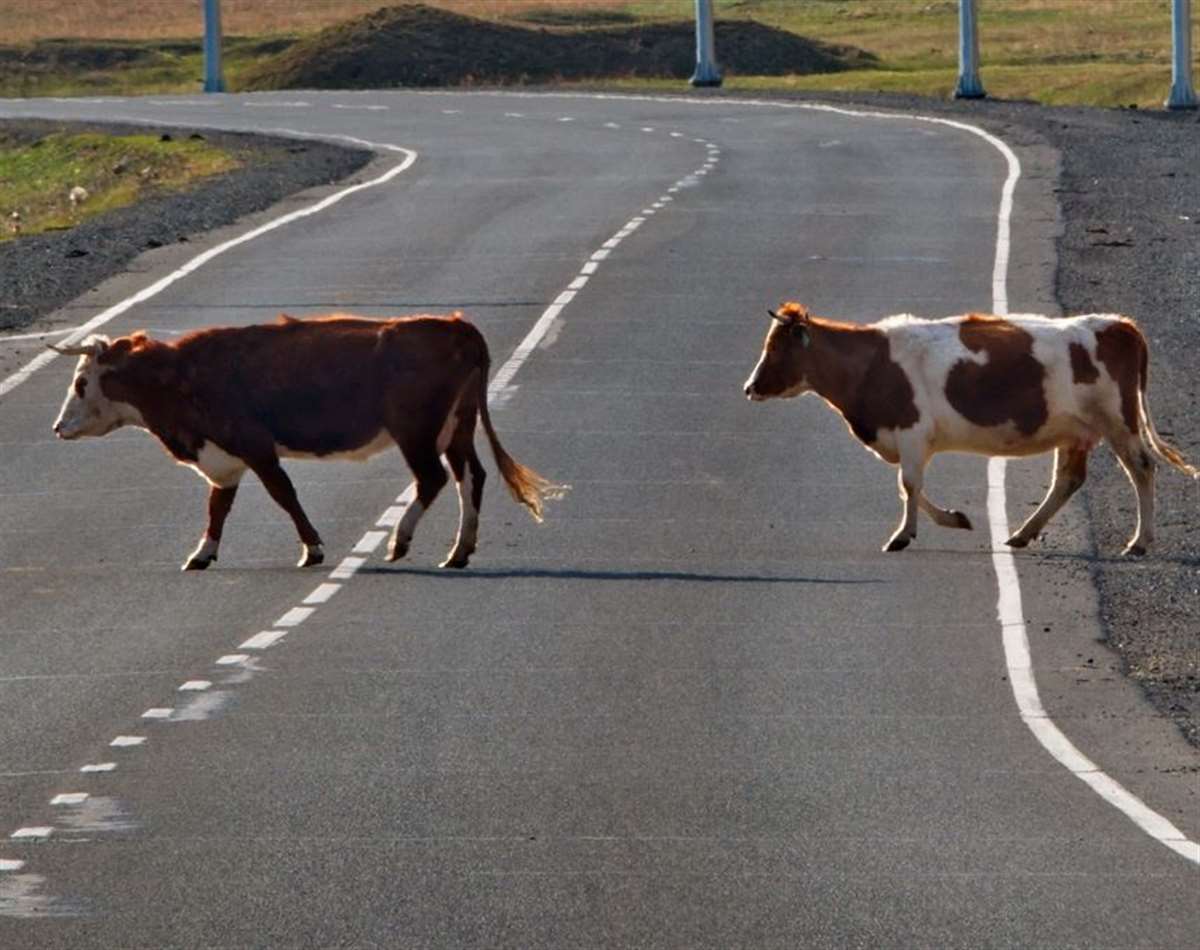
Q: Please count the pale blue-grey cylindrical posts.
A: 4